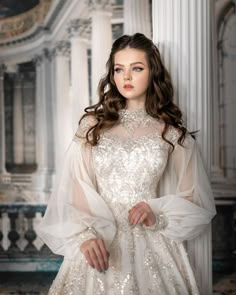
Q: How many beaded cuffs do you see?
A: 2